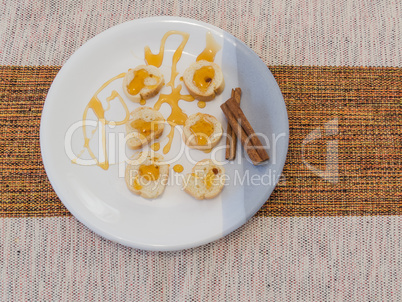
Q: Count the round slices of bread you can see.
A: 6